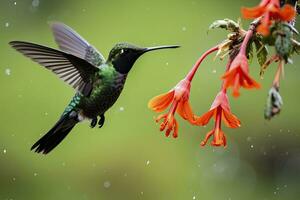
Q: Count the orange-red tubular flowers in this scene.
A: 4